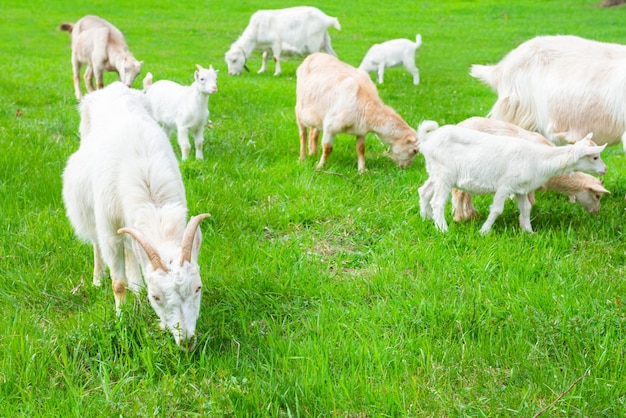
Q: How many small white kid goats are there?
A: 3